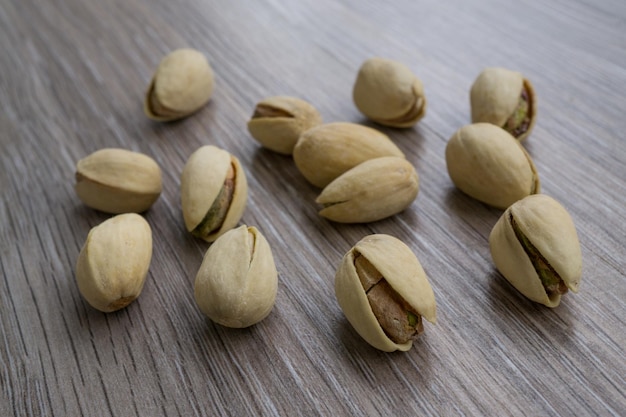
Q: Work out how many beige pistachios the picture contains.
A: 13